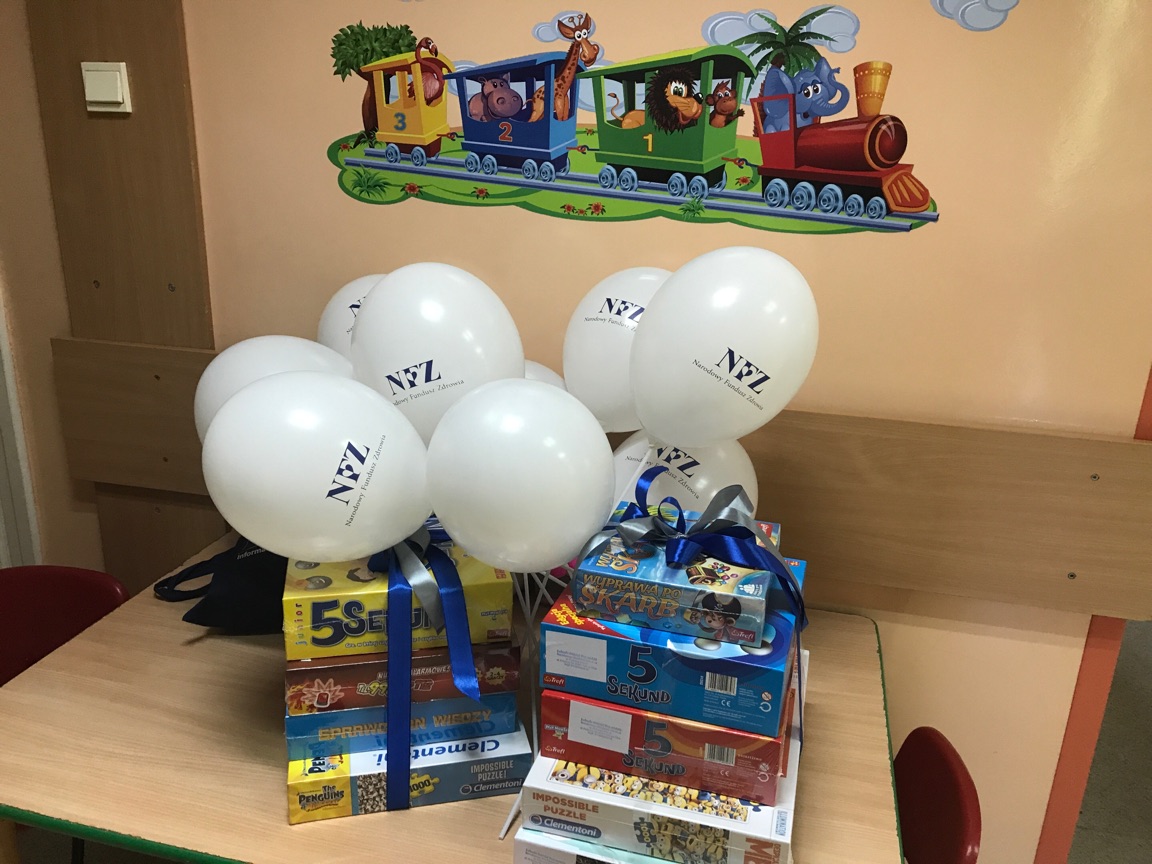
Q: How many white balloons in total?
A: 9